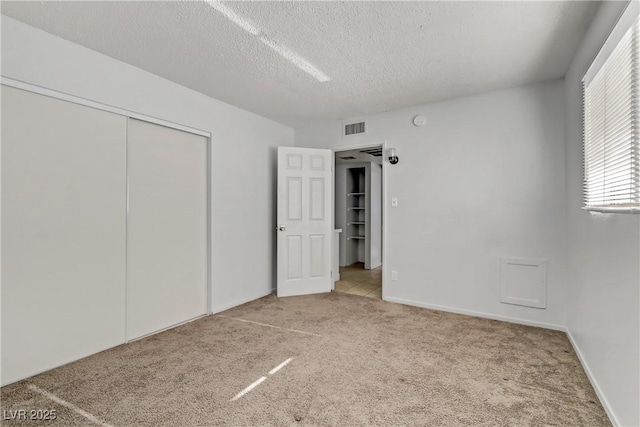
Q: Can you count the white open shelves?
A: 4